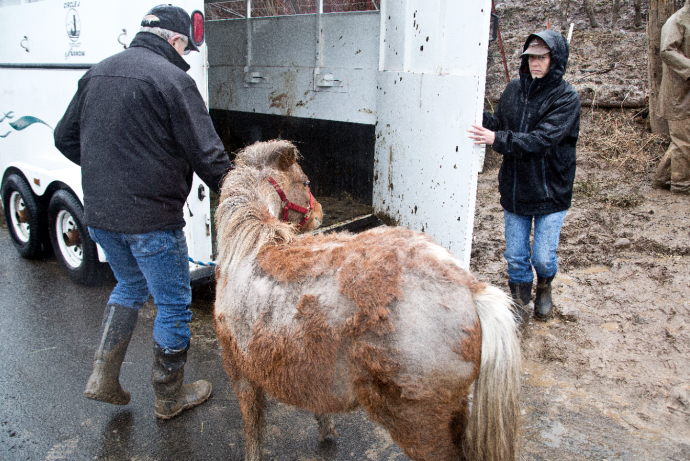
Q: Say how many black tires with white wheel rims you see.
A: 2